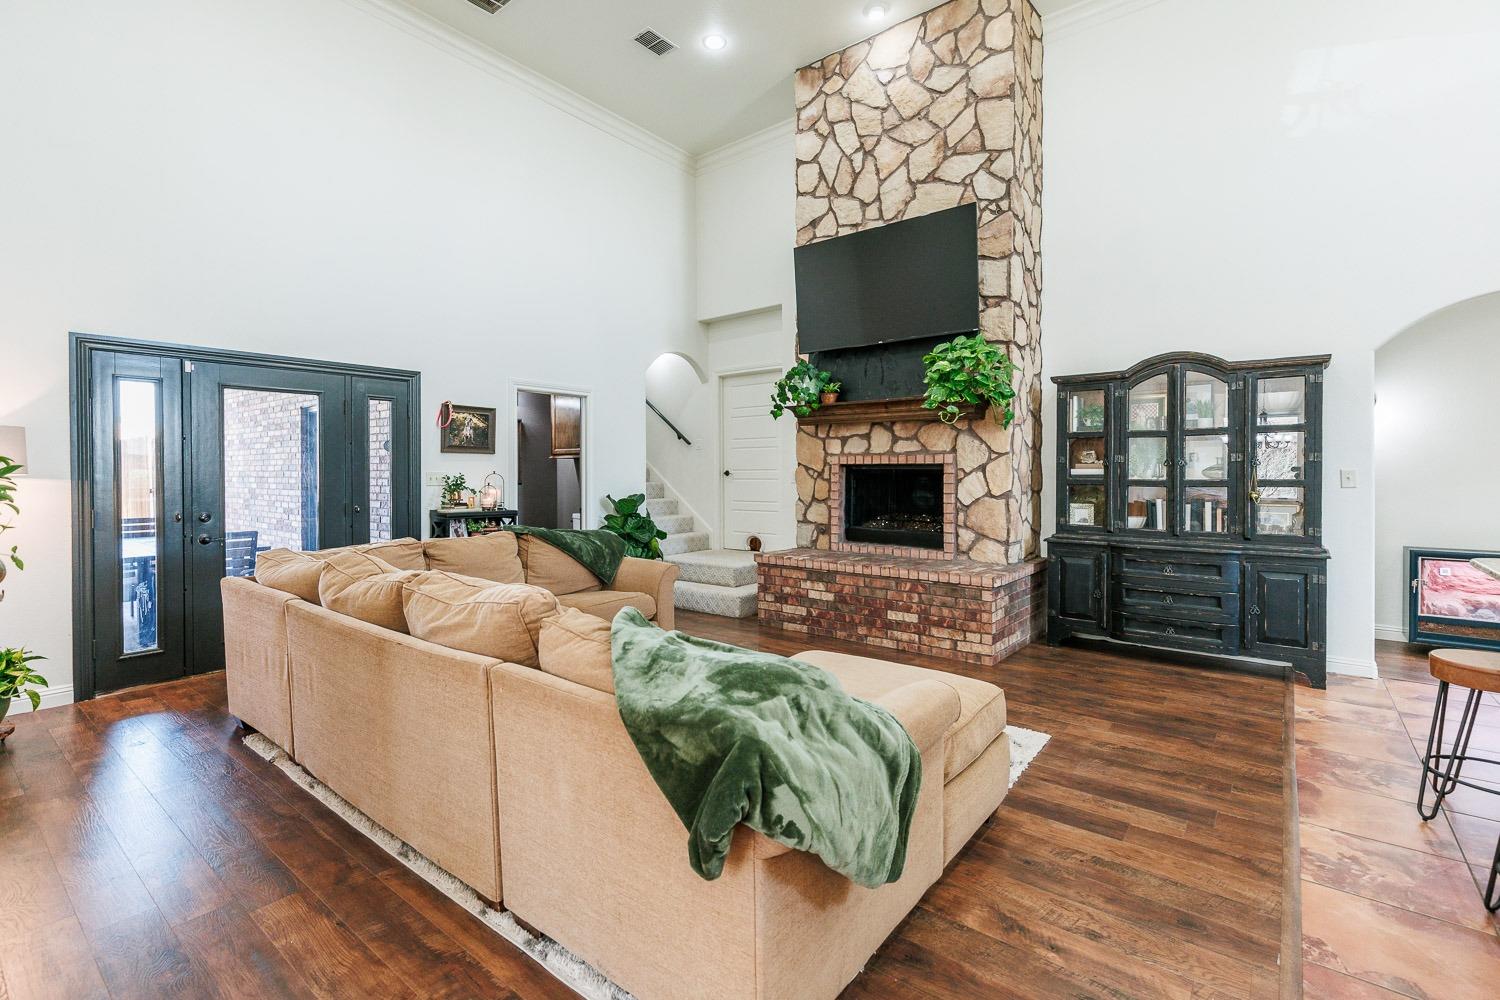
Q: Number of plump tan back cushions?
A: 7